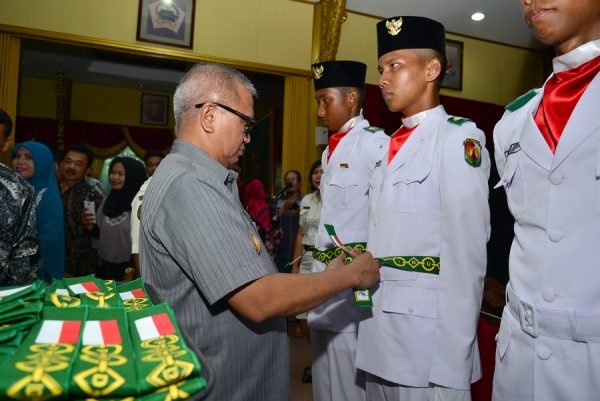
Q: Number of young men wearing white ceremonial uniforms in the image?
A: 3